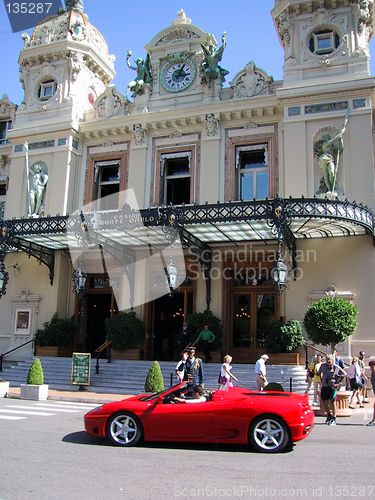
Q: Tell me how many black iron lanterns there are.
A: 4